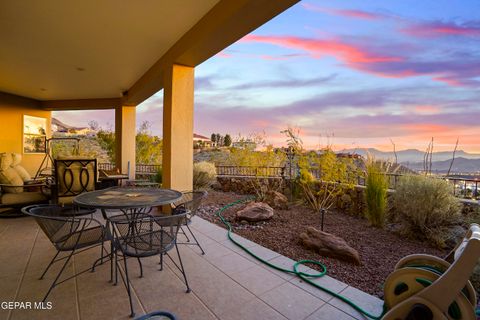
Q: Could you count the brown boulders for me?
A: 3